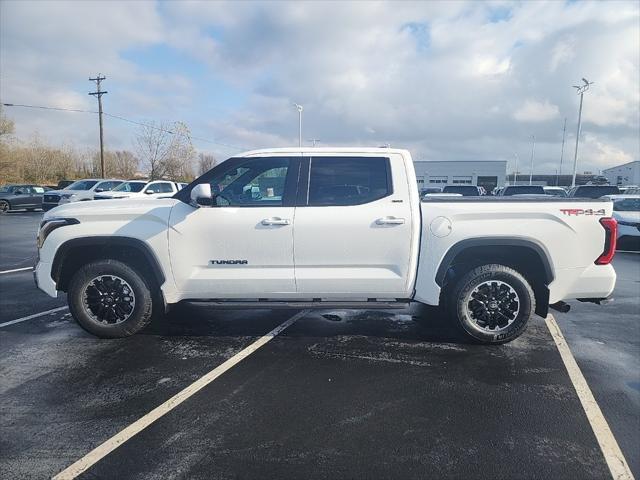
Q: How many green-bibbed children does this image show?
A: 0